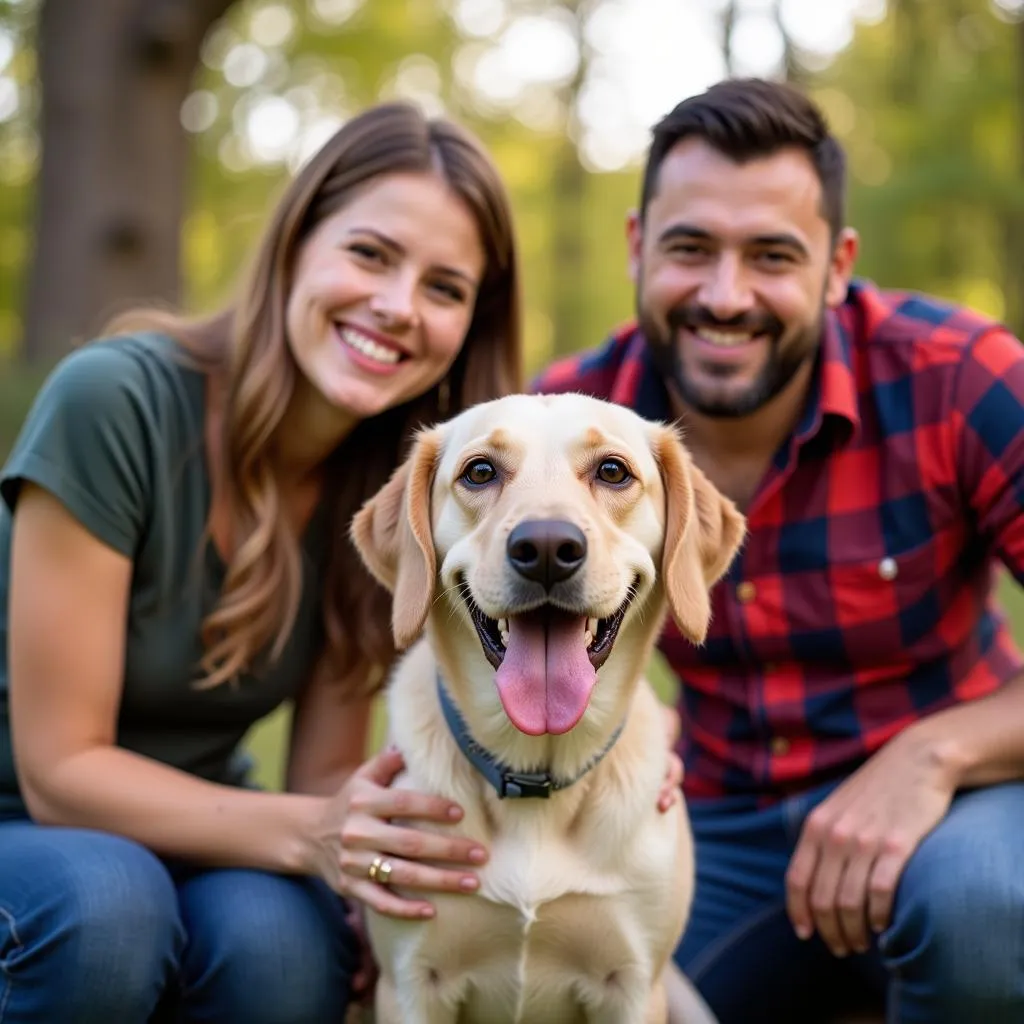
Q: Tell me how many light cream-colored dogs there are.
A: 1